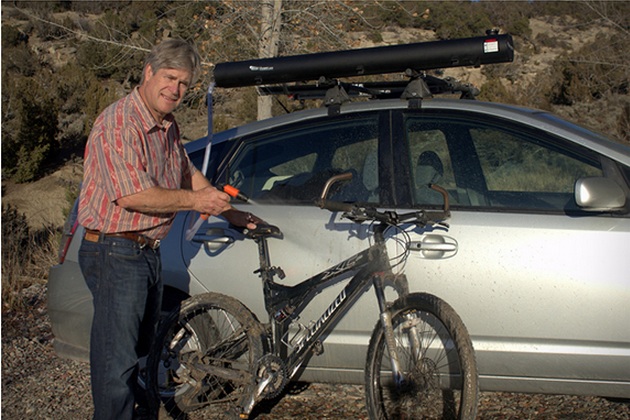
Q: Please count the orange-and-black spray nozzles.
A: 1